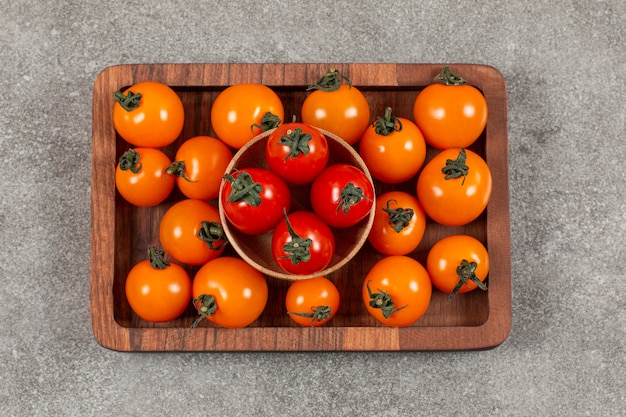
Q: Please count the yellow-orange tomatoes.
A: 15